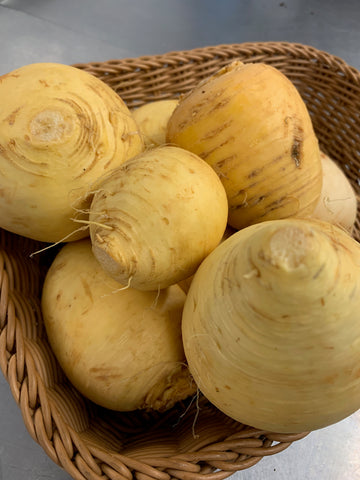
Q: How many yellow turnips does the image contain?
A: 7